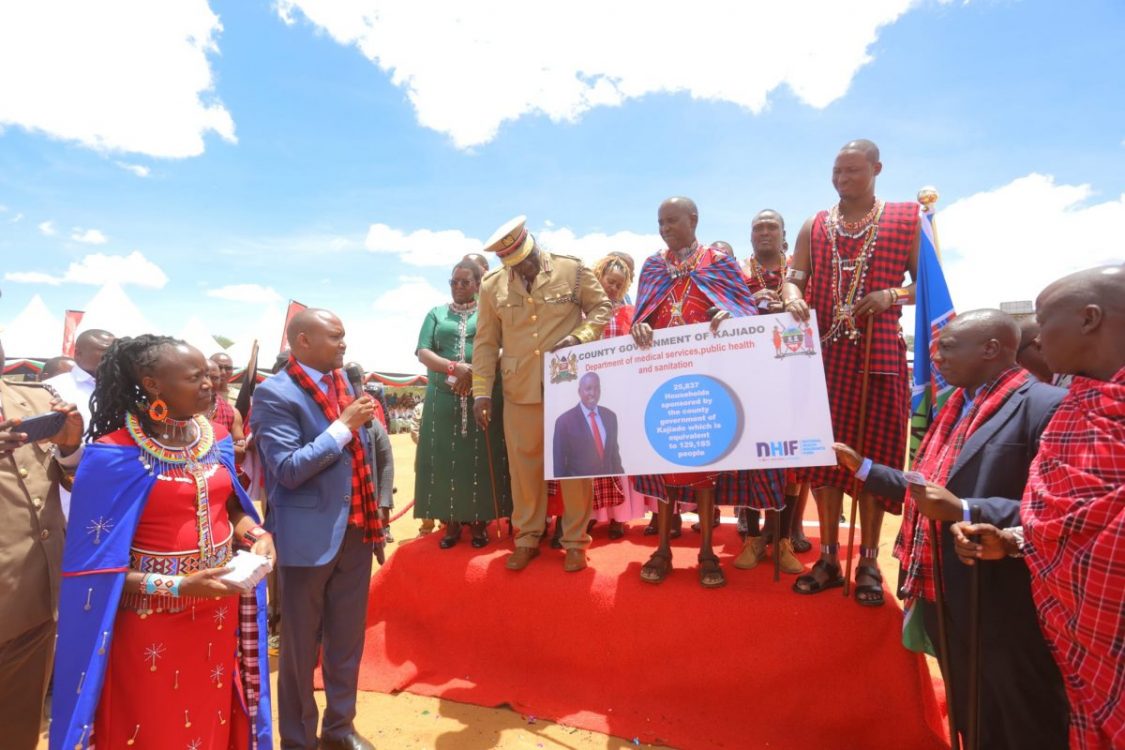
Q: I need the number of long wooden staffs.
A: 5